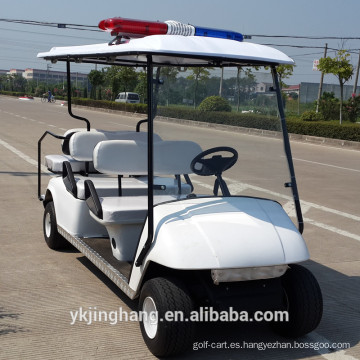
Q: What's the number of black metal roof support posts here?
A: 4